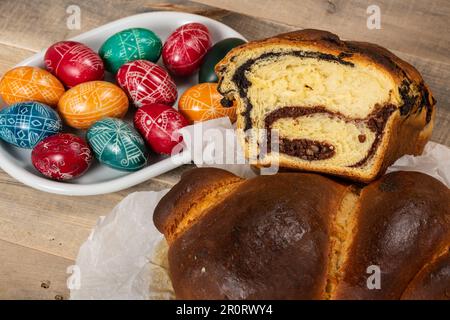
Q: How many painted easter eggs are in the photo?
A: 12